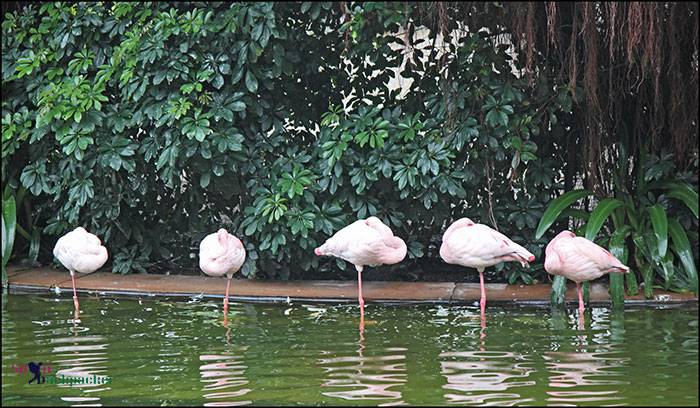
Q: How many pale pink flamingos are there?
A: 5